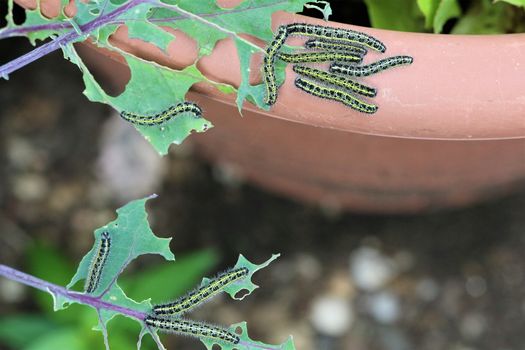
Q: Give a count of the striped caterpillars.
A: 11